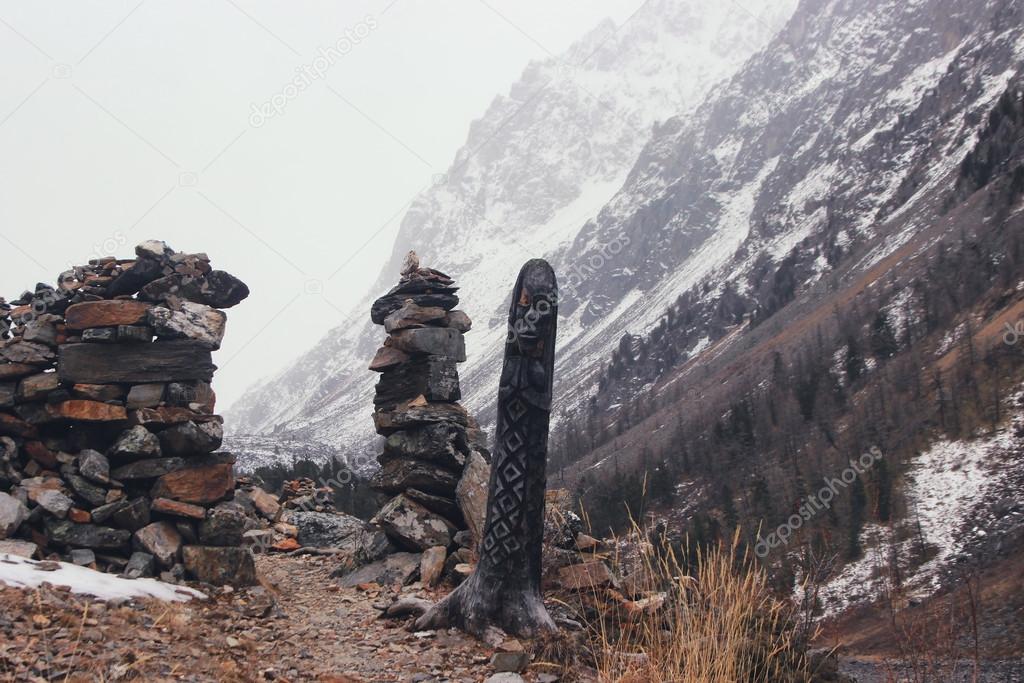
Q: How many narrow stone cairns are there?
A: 1